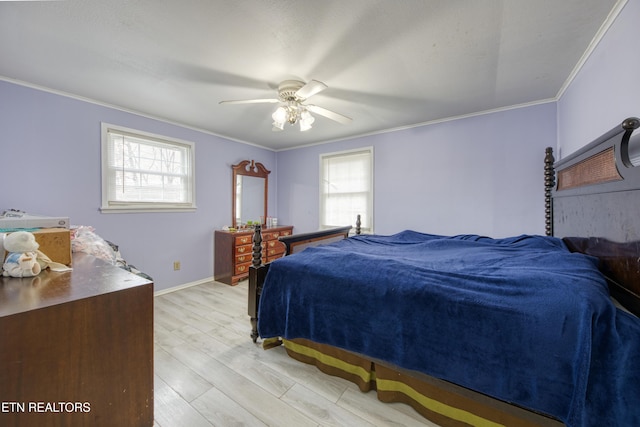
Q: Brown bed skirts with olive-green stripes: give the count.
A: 1